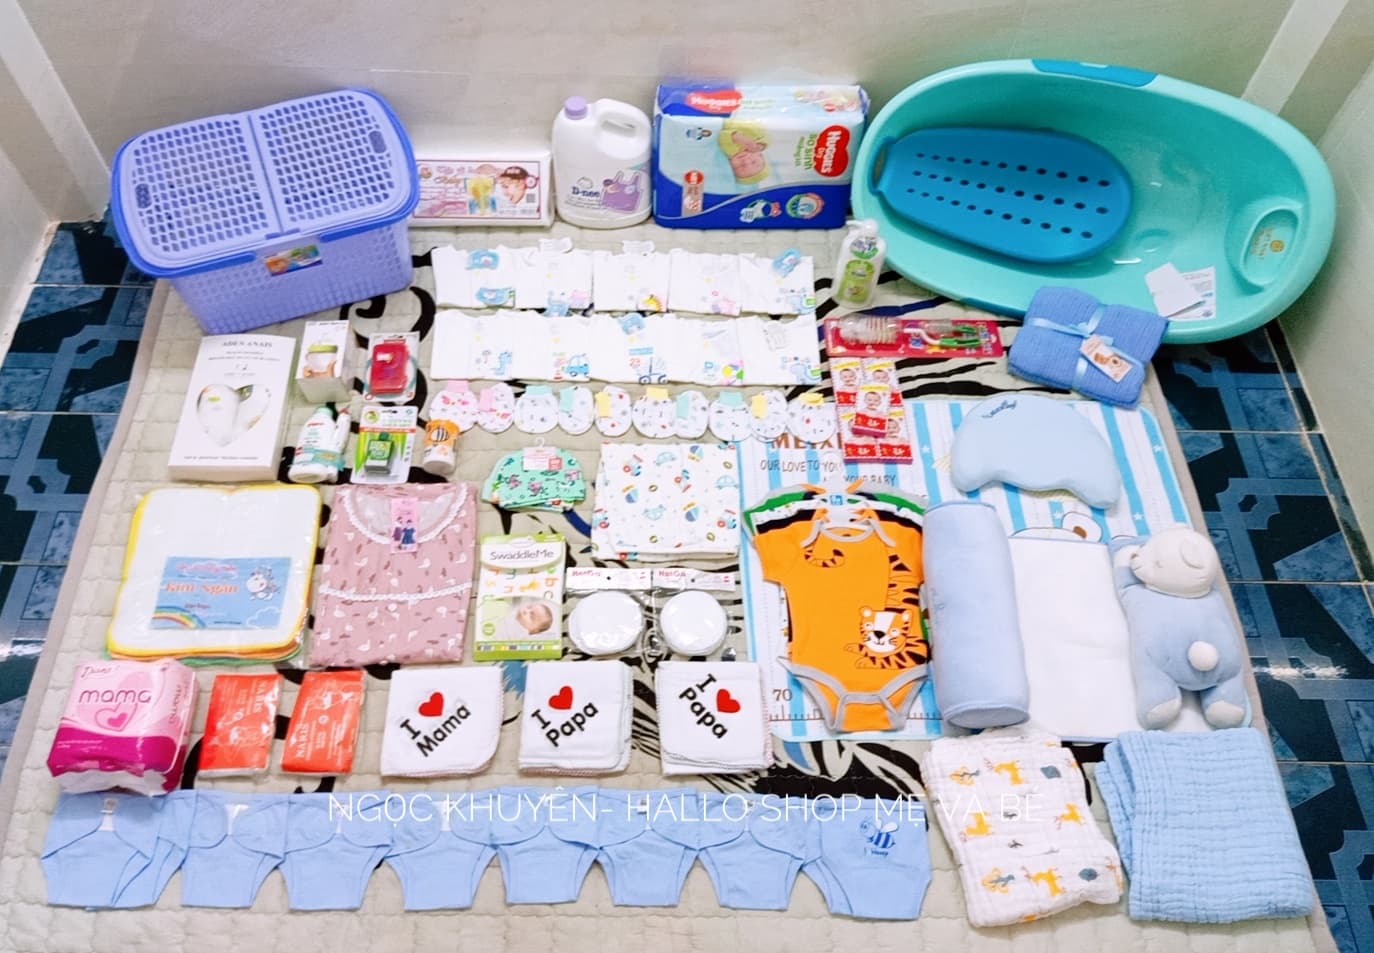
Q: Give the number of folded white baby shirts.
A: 10